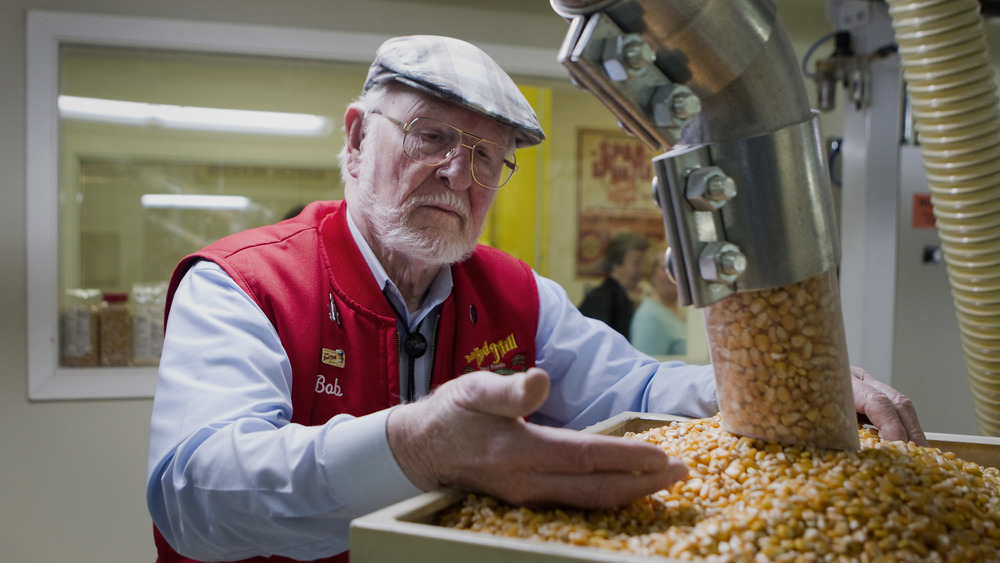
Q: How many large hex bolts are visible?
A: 4